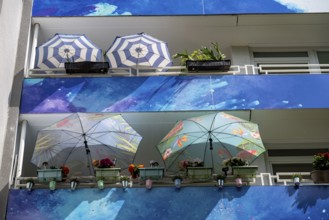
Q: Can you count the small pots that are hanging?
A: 10